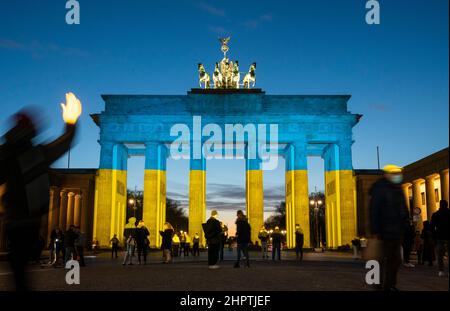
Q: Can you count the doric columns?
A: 6